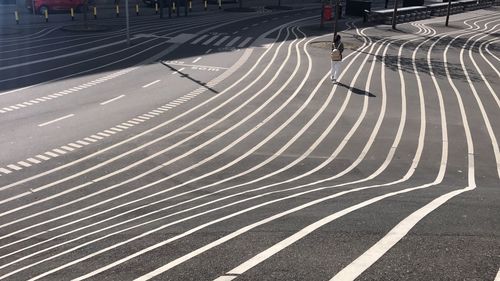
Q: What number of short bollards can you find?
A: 11